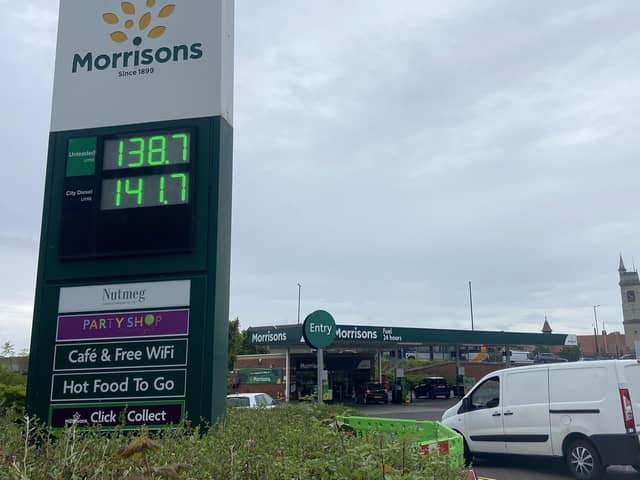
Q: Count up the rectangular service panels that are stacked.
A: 5